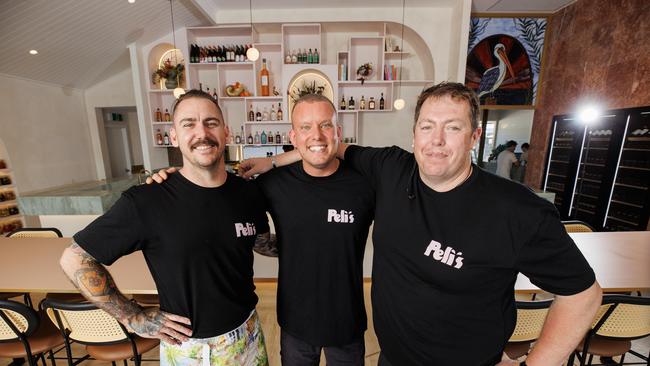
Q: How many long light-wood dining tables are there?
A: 2